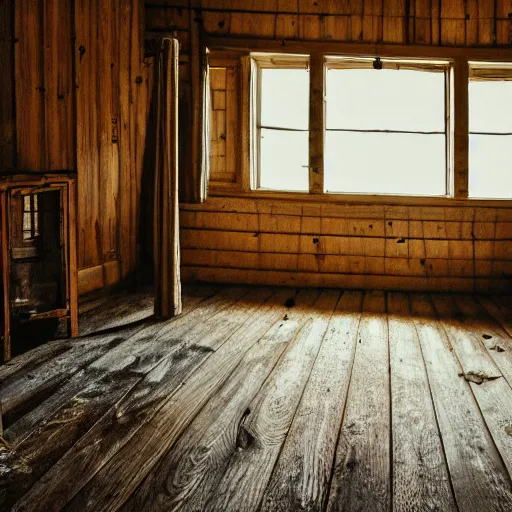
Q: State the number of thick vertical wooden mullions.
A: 2